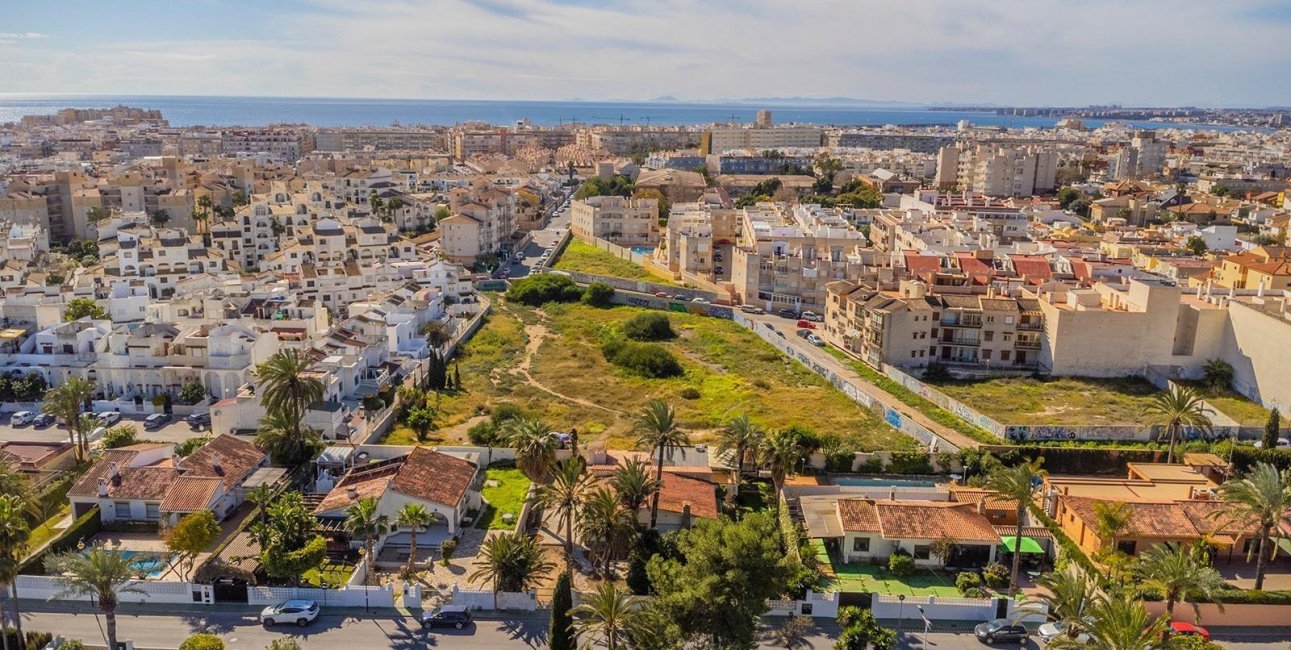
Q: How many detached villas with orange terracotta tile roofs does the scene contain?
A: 5